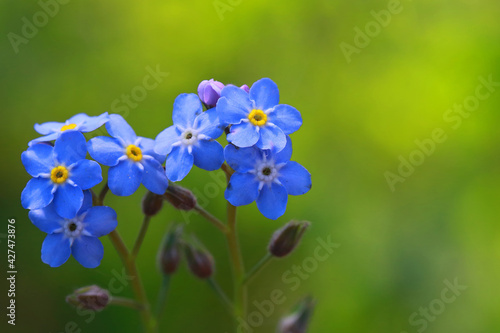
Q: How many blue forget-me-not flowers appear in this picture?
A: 7